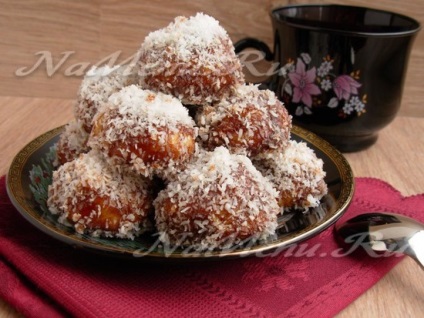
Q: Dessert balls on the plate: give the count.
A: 8